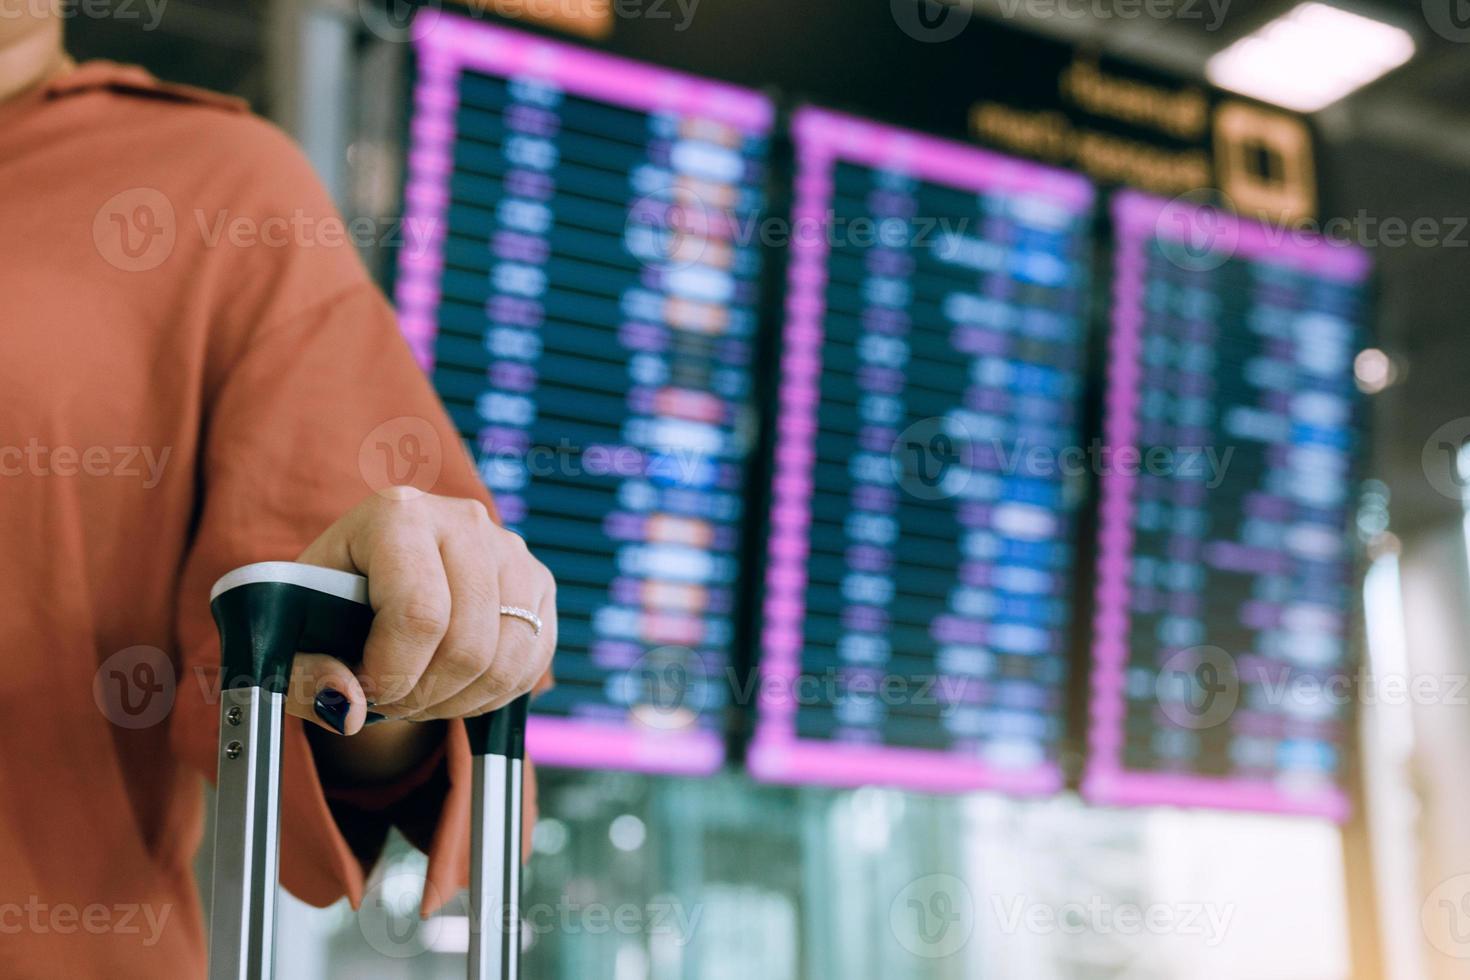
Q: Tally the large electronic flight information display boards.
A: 3